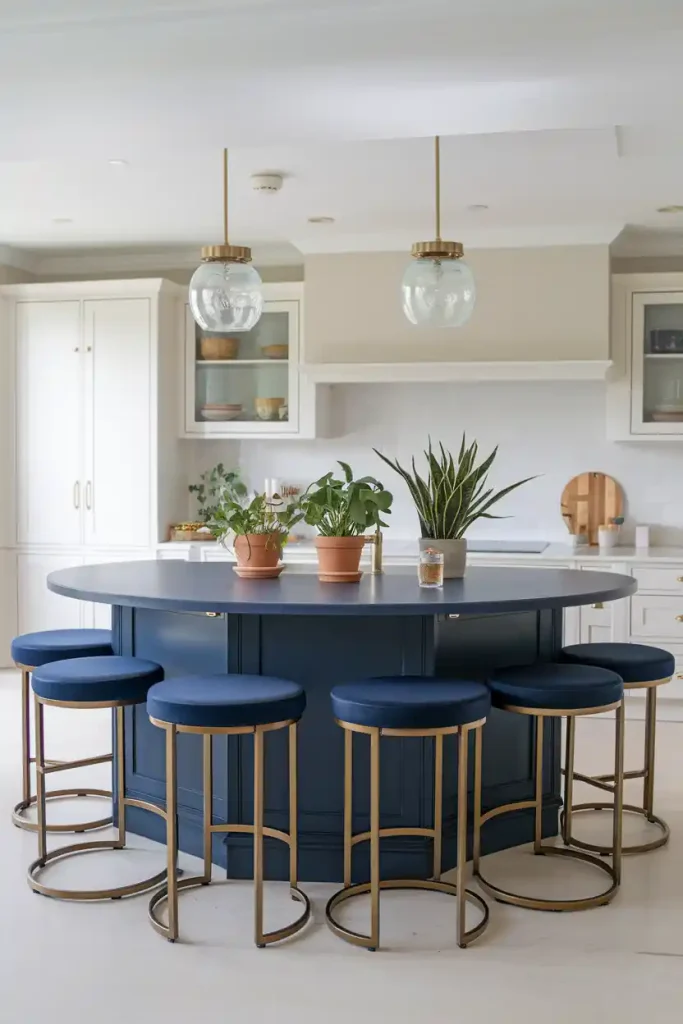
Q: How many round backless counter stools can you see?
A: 6